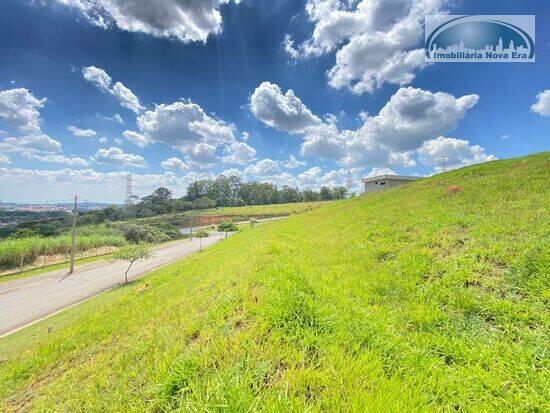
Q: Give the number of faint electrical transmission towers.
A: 2